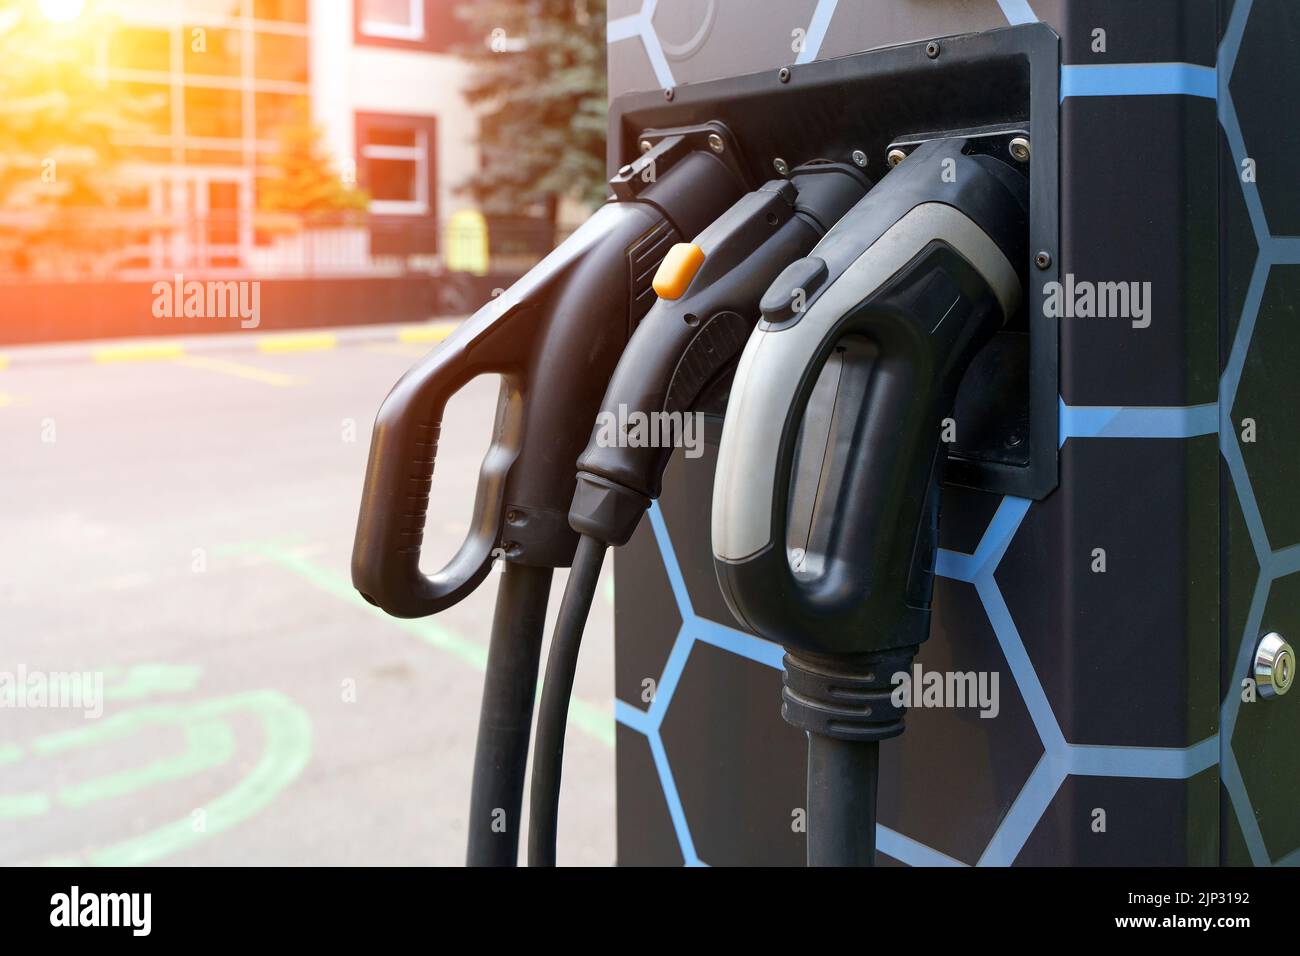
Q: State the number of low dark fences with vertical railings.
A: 1